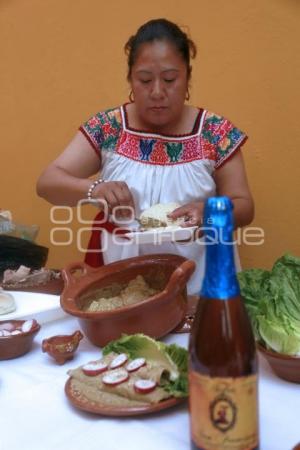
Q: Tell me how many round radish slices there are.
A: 5